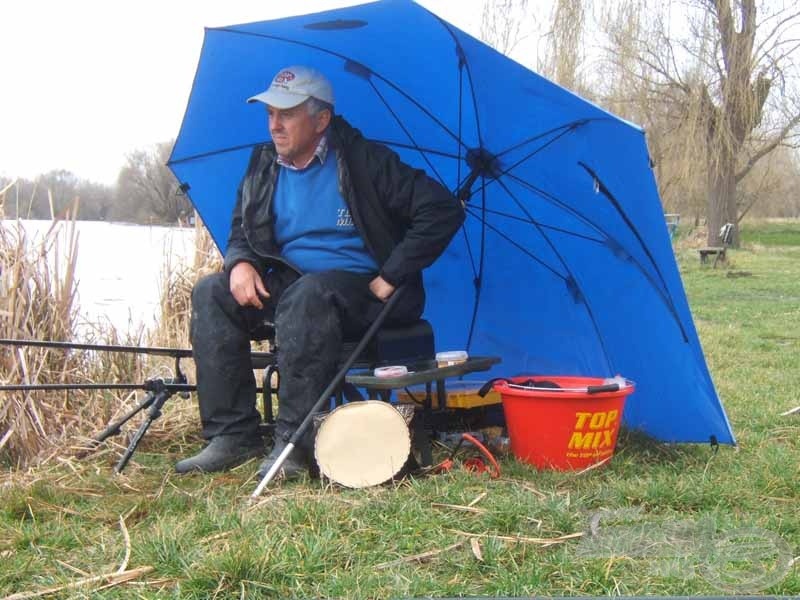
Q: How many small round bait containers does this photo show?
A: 2